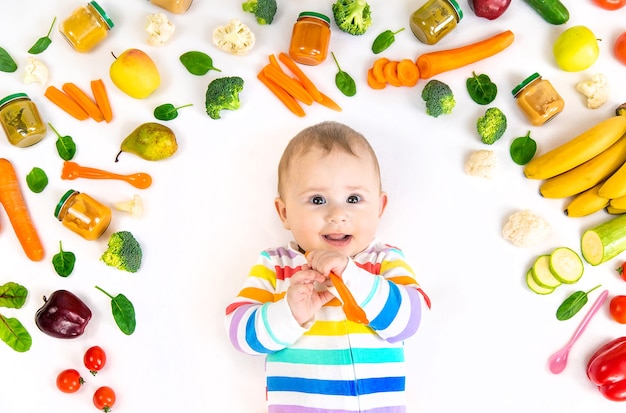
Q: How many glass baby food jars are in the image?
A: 7